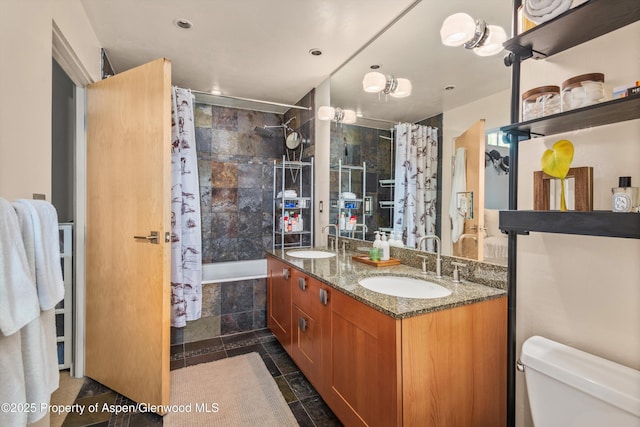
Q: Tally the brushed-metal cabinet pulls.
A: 4